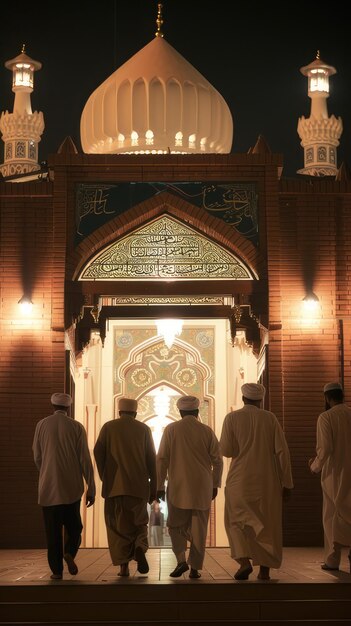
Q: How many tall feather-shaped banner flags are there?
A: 0